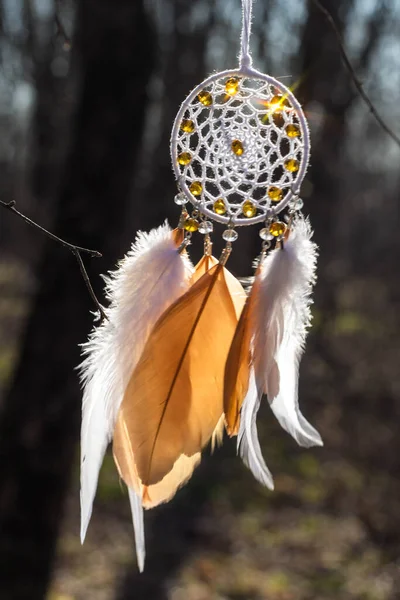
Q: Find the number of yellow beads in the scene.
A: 14